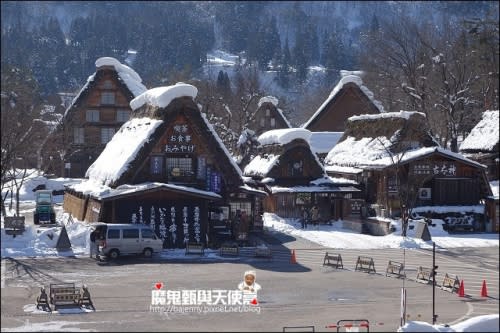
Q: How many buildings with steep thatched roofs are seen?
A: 7